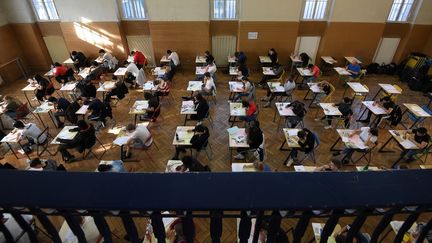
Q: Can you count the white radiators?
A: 5